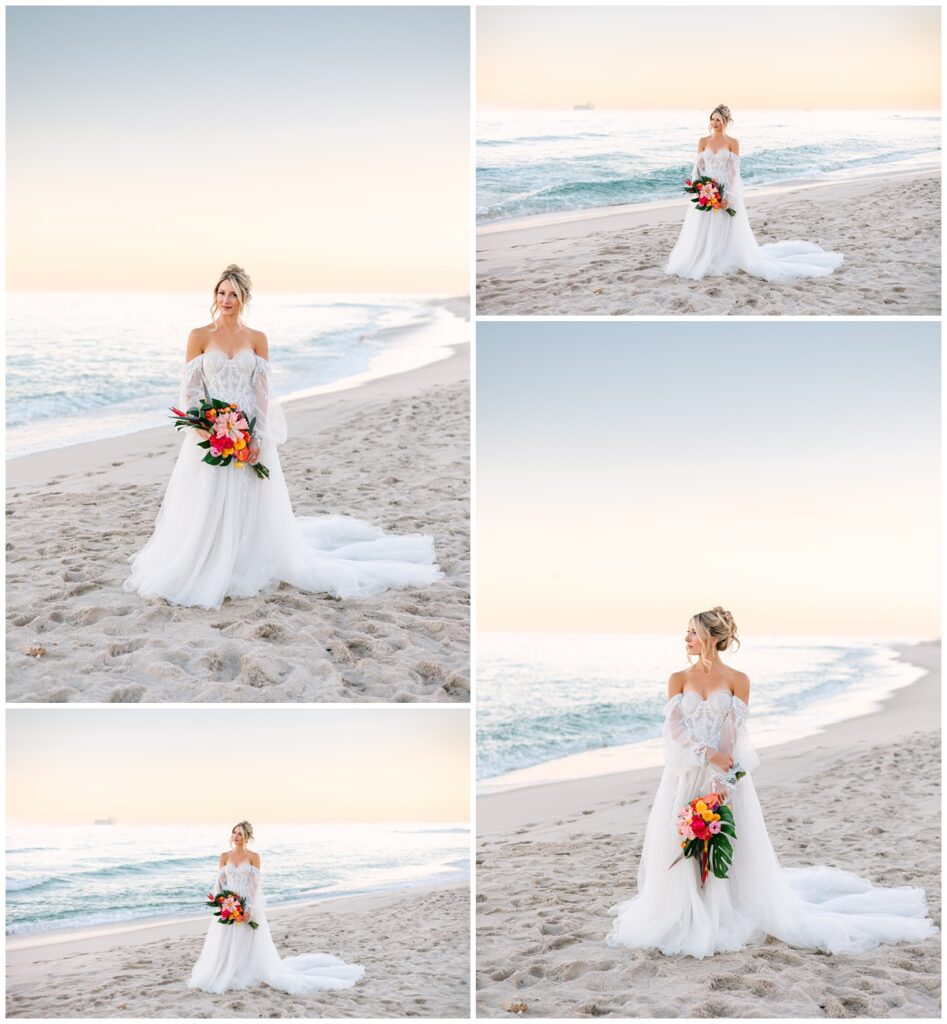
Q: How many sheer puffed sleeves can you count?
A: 8